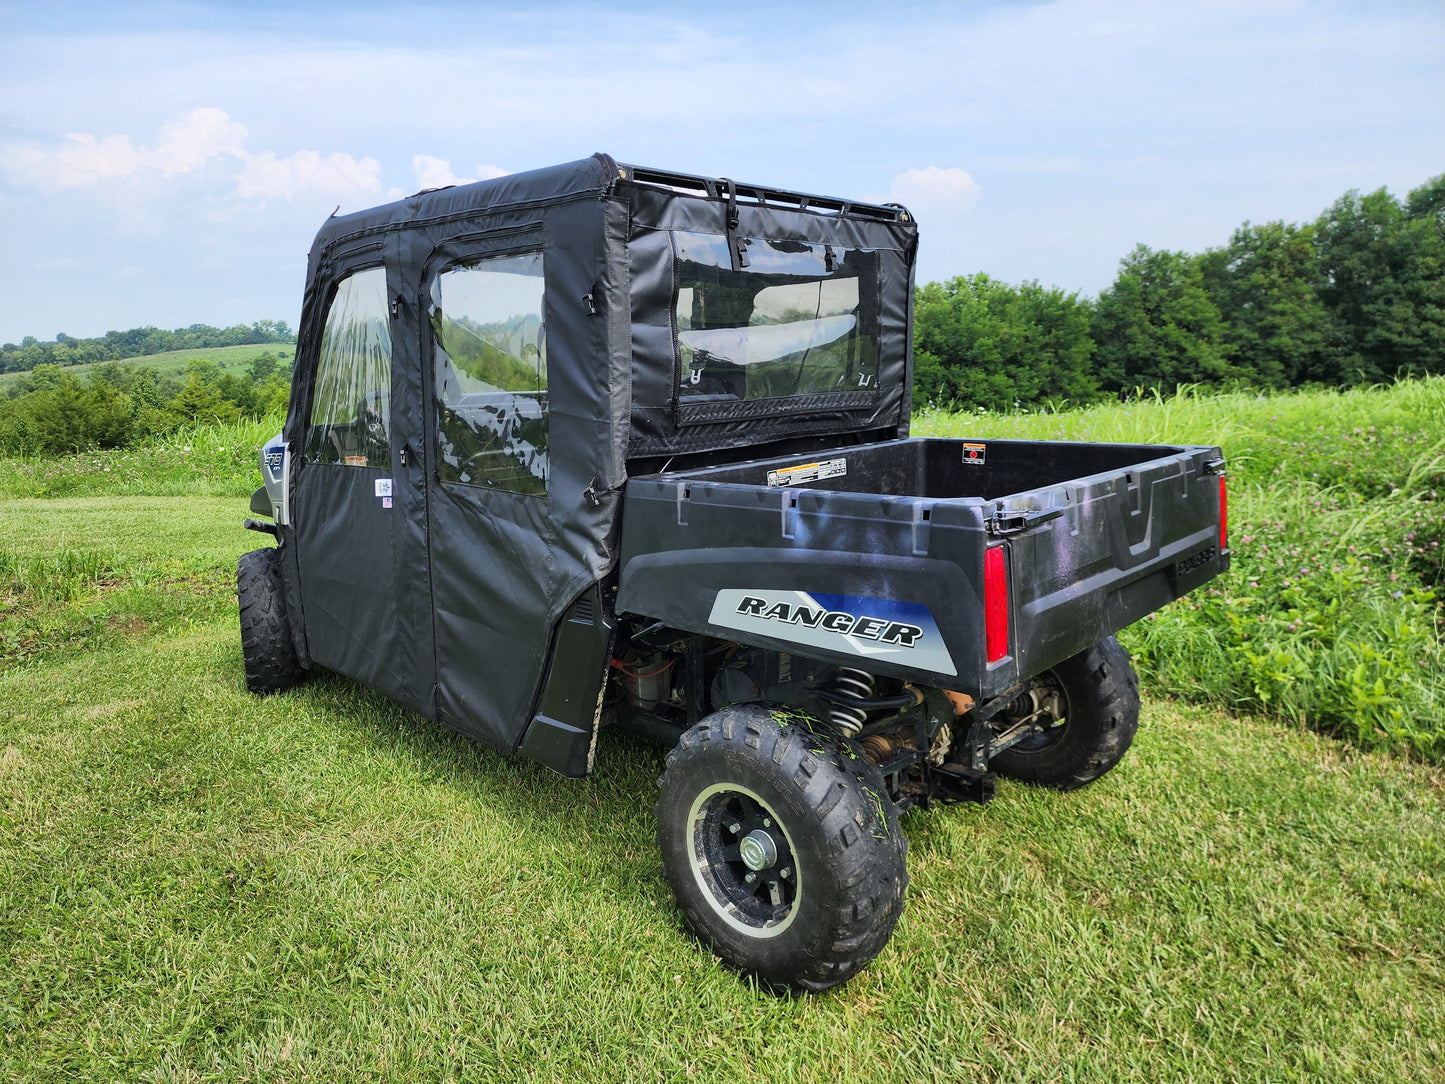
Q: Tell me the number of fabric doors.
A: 2